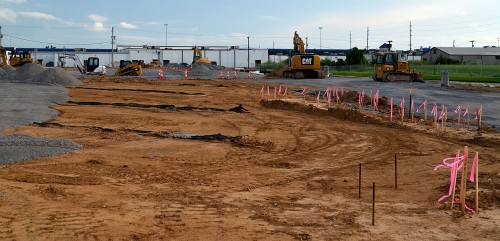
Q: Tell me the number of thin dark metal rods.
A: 3